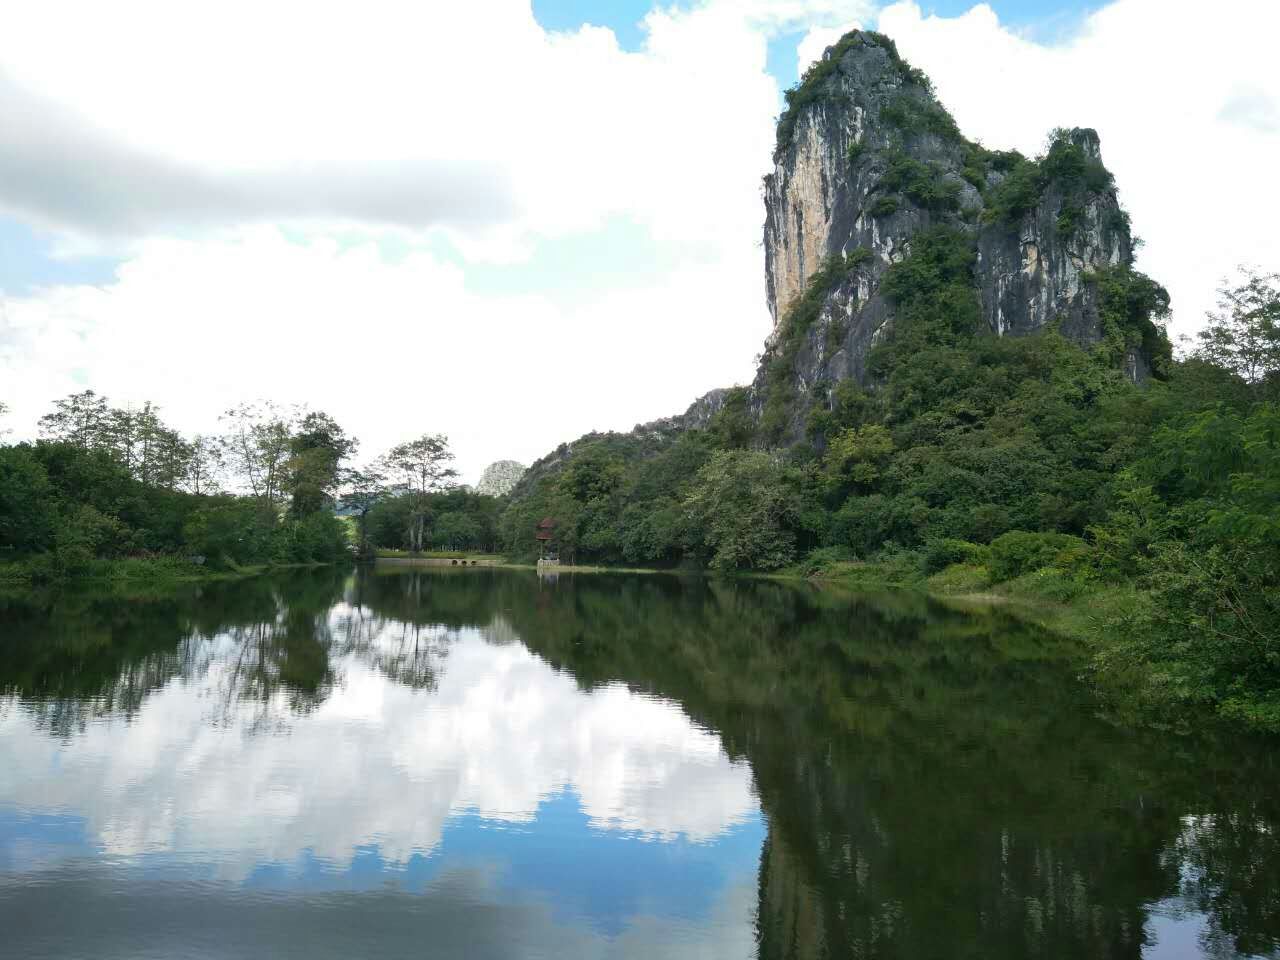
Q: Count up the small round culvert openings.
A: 3